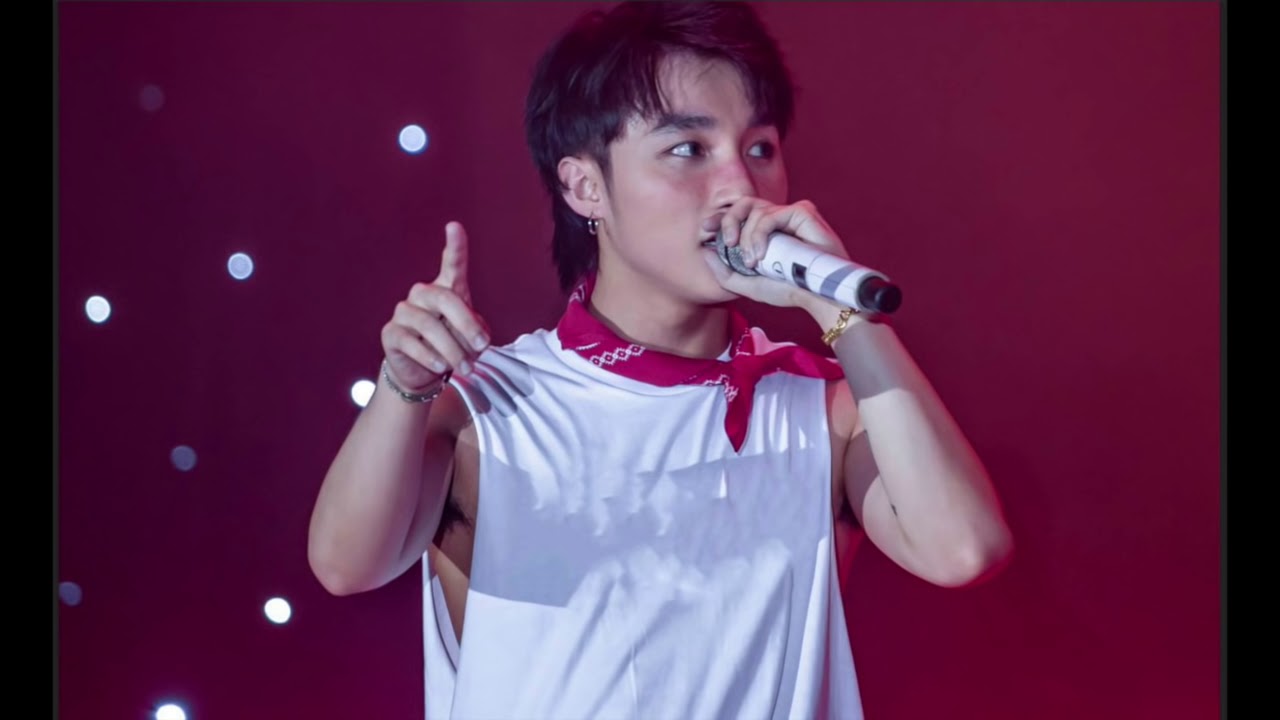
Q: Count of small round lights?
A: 9